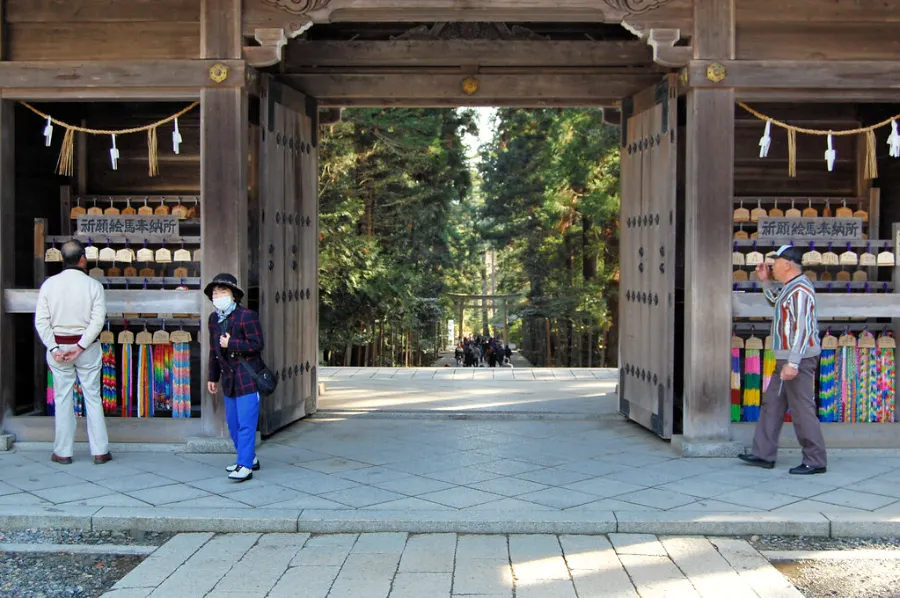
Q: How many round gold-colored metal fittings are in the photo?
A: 3